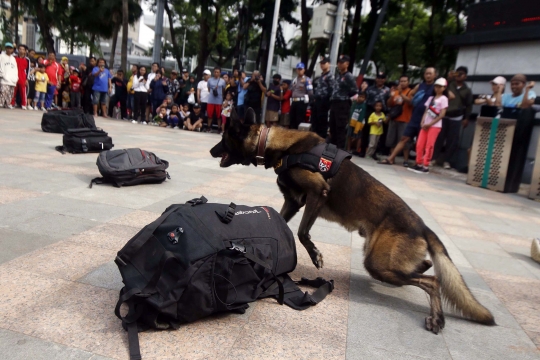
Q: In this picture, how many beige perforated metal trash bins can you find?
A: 2